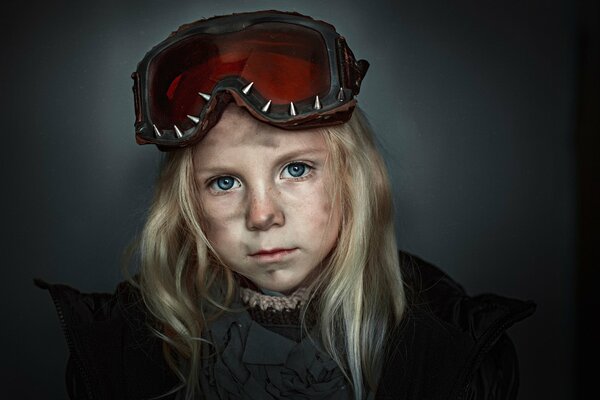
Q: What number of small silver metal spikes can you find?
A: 9